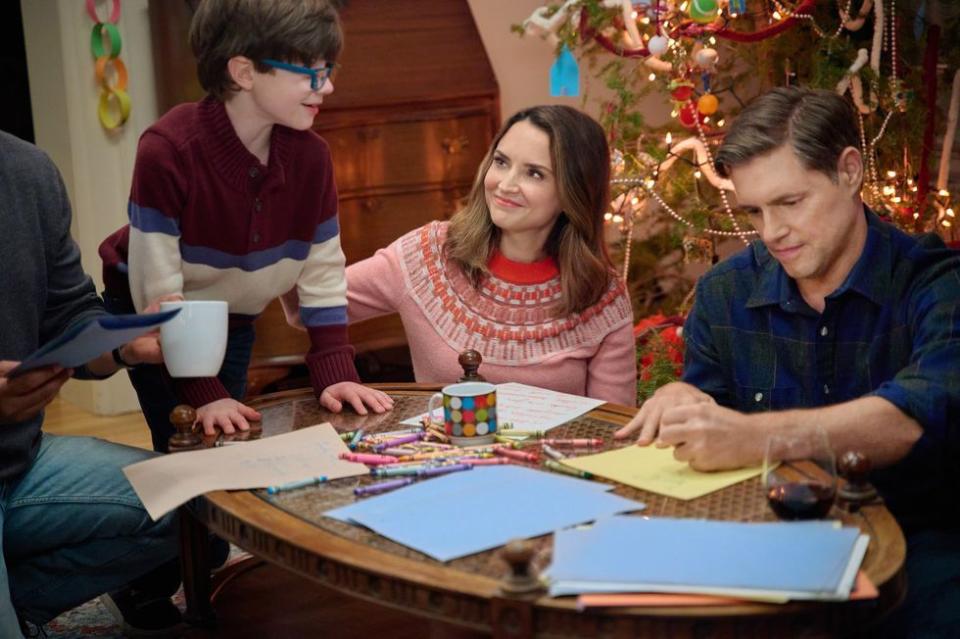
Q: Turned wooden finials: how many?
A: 4